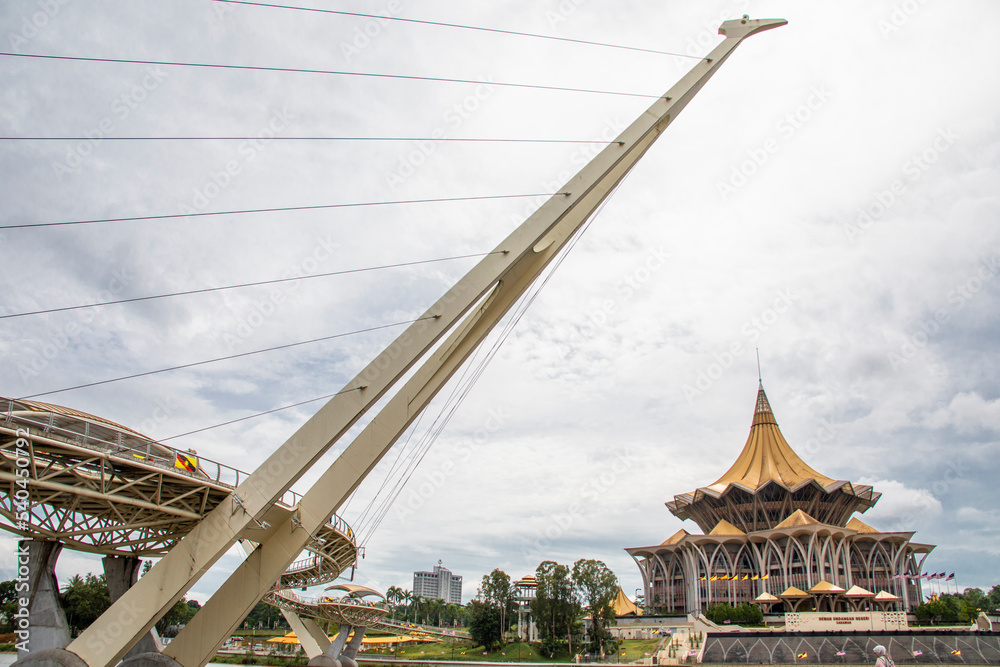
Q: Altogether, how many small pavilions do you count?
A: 5